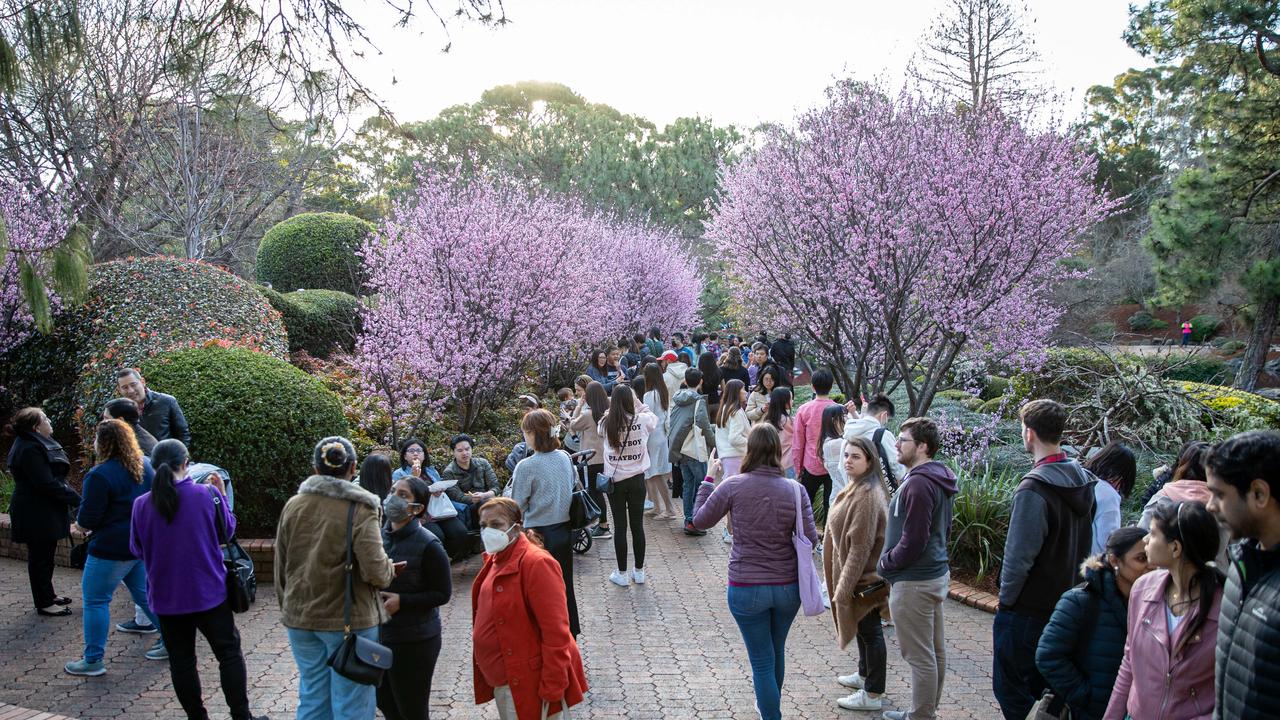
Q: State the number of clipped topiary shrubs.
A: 4